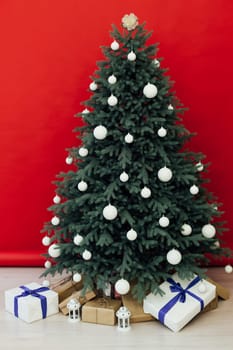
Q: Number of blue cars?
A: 0